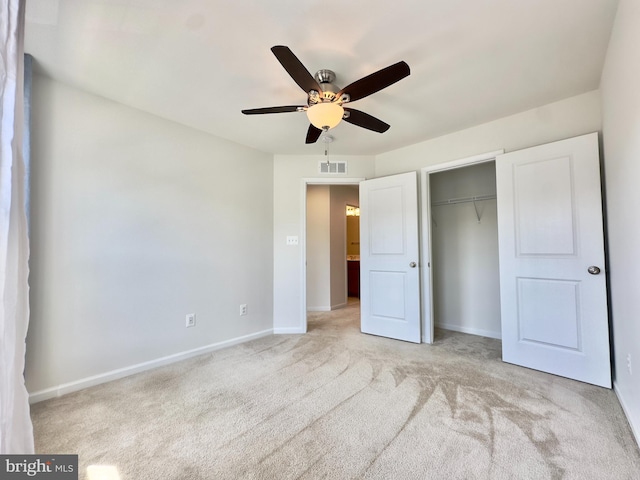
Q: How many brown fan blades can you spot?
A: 5